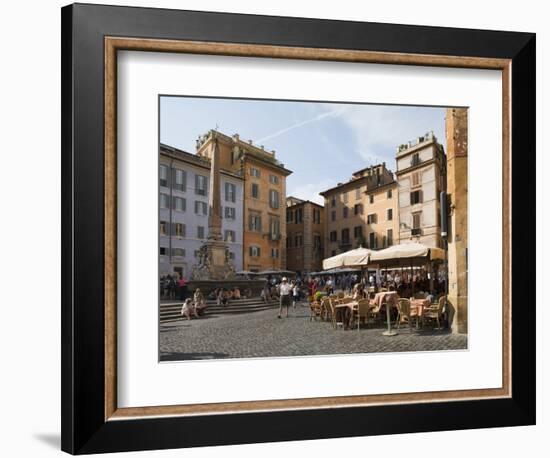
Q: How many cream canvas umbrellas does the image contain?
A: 2